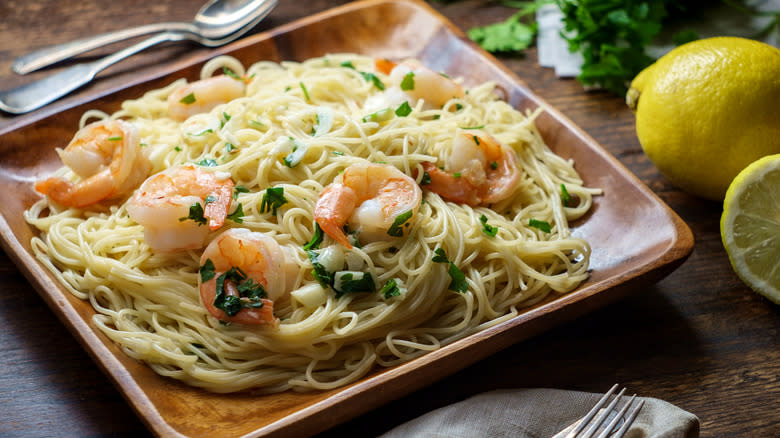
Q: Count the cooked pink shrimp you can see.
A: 7